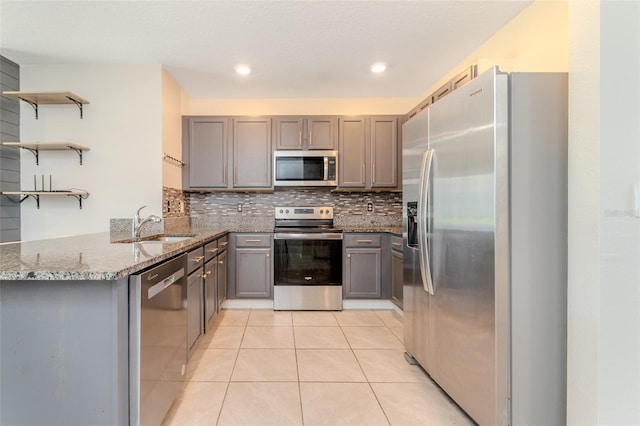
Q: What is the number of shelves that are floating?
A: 3